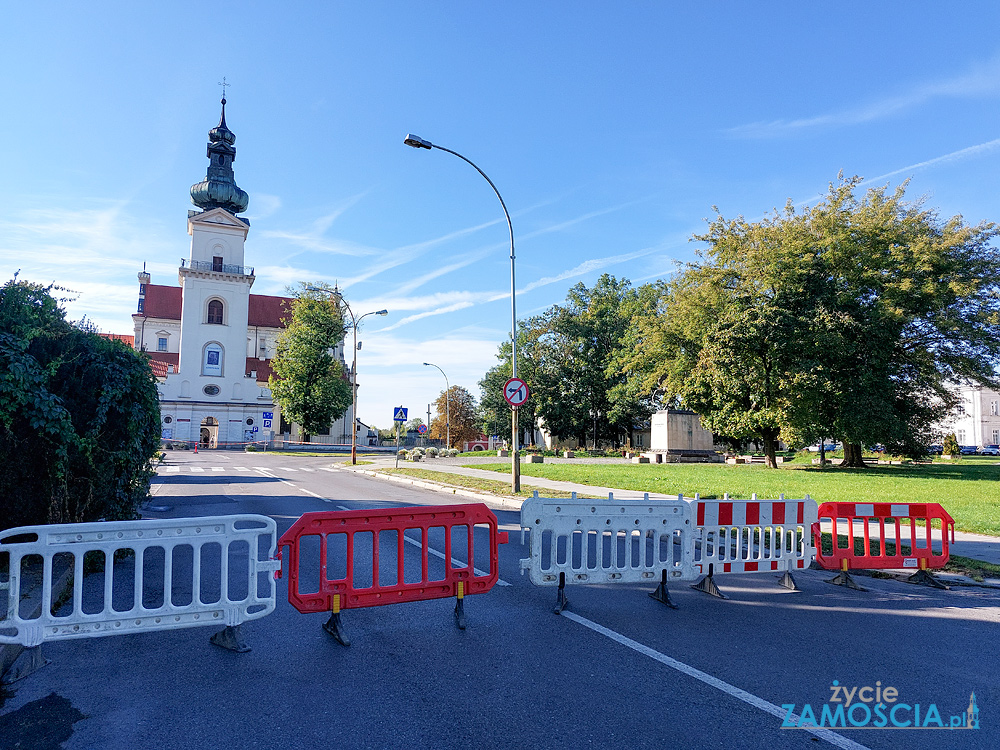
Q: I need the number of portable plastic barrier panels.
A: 5